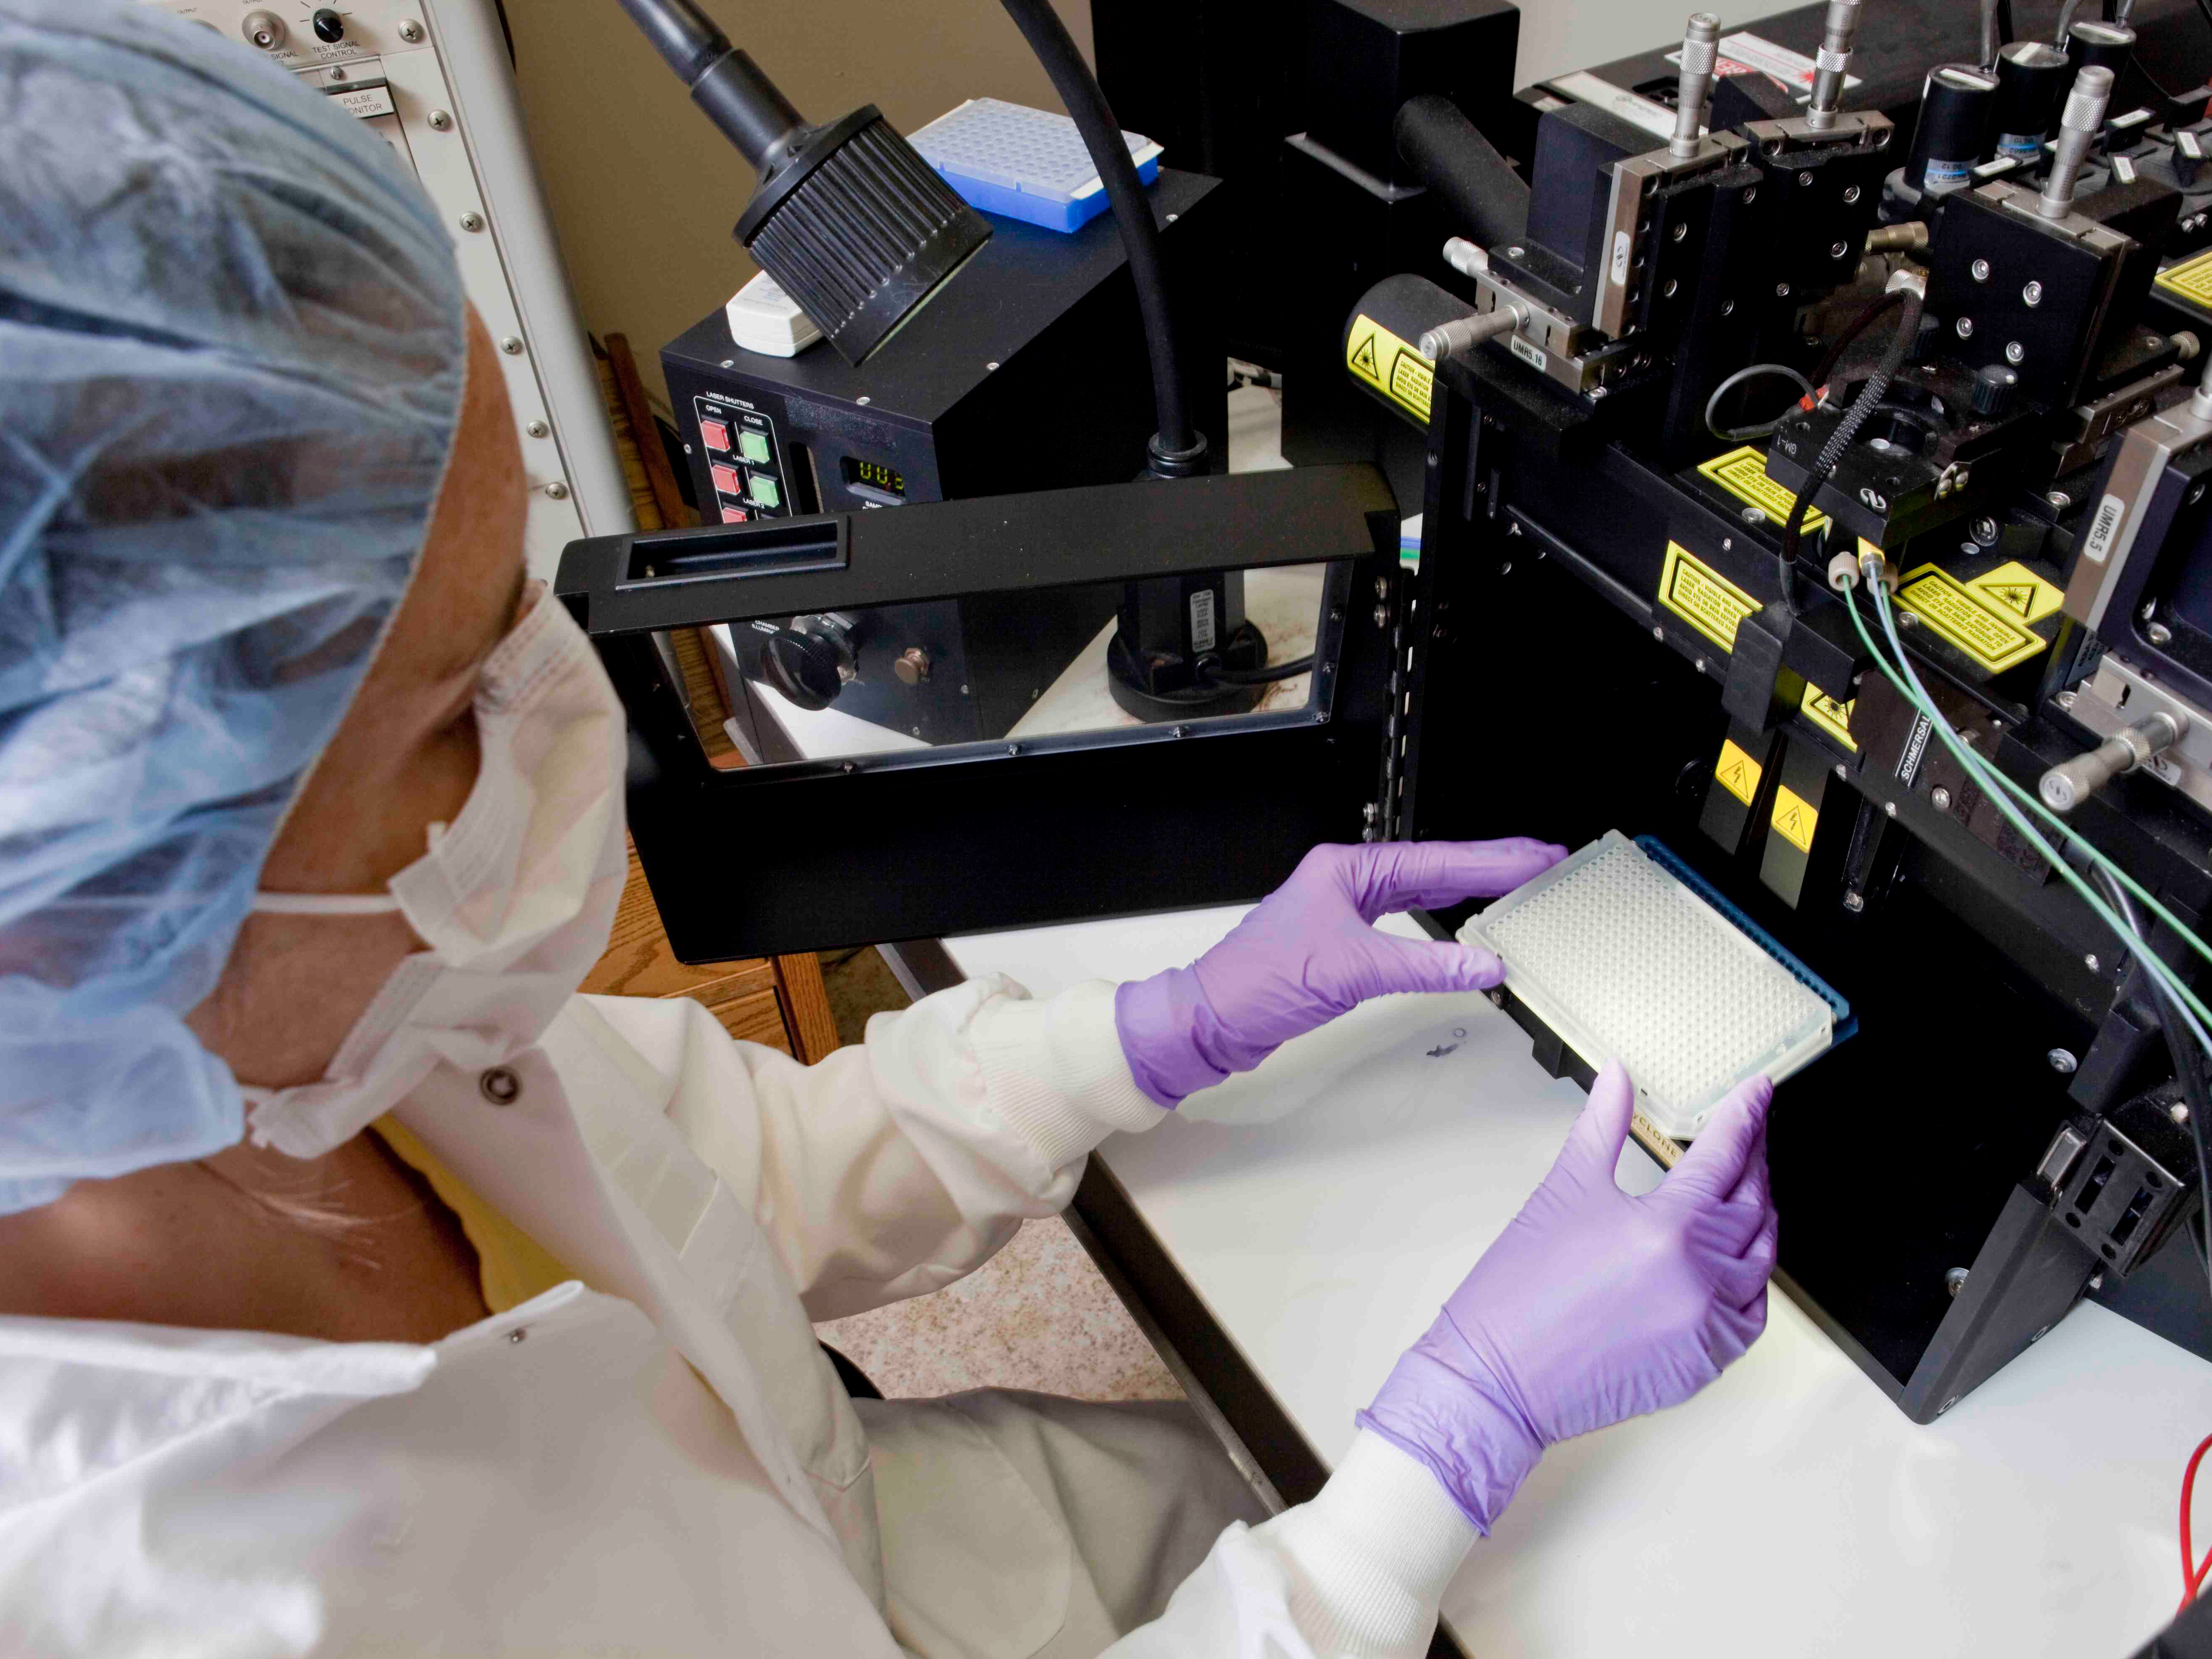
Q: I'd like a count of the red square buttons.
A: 3